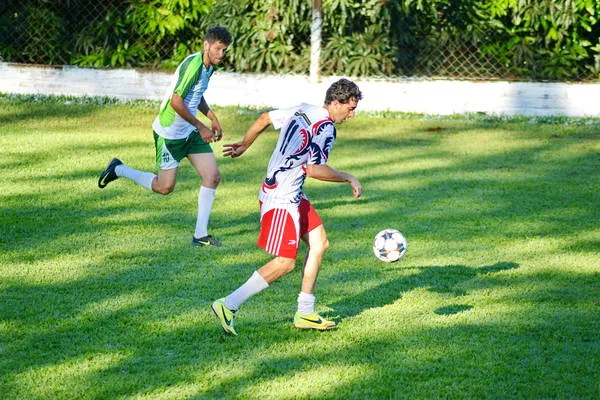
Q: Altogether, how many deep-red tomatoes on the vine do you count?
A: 0